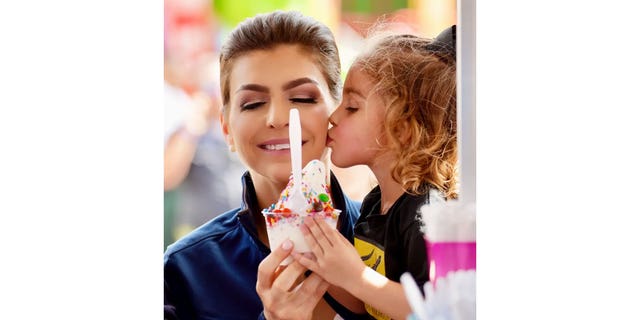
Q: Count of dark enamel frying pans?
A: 0